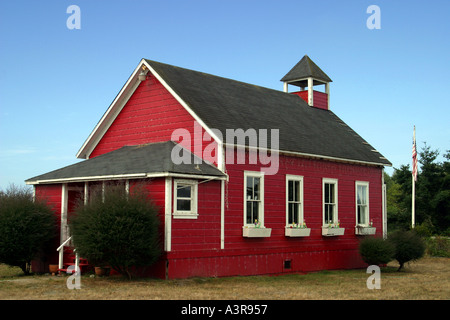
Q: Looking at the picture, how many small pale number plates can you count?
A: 0